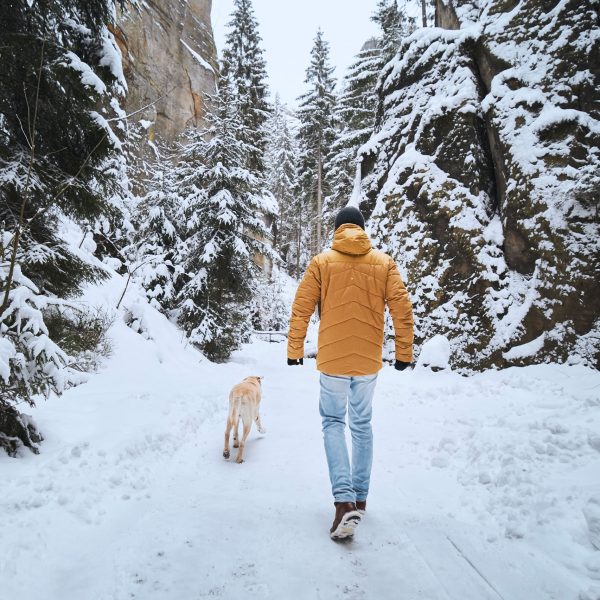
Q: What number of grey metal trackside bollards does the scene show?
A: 0